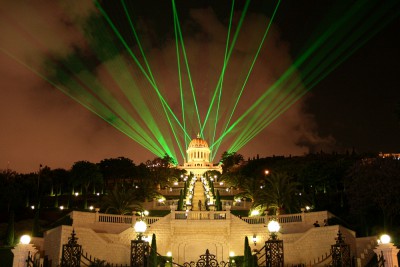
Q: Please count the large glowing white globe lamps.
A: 4